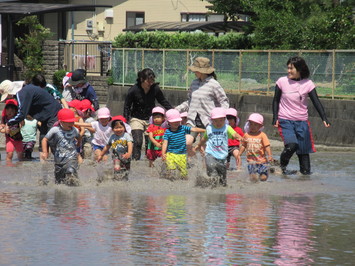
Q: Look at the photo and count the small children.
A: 13